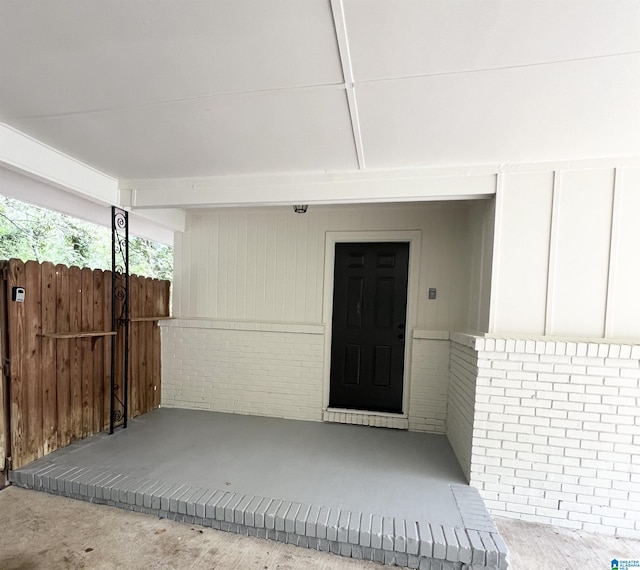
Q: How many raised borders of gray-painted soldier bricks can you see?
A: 1